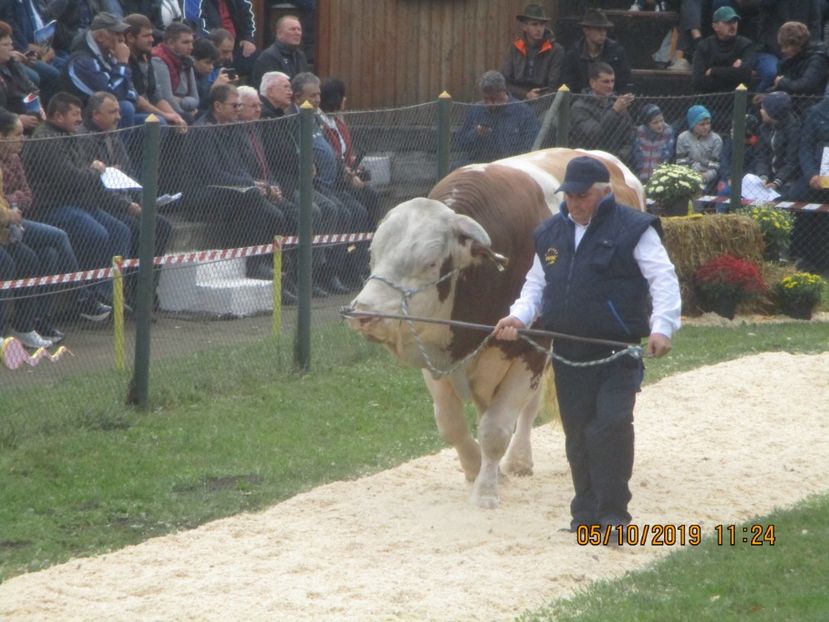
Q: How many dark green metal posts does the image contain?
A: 5